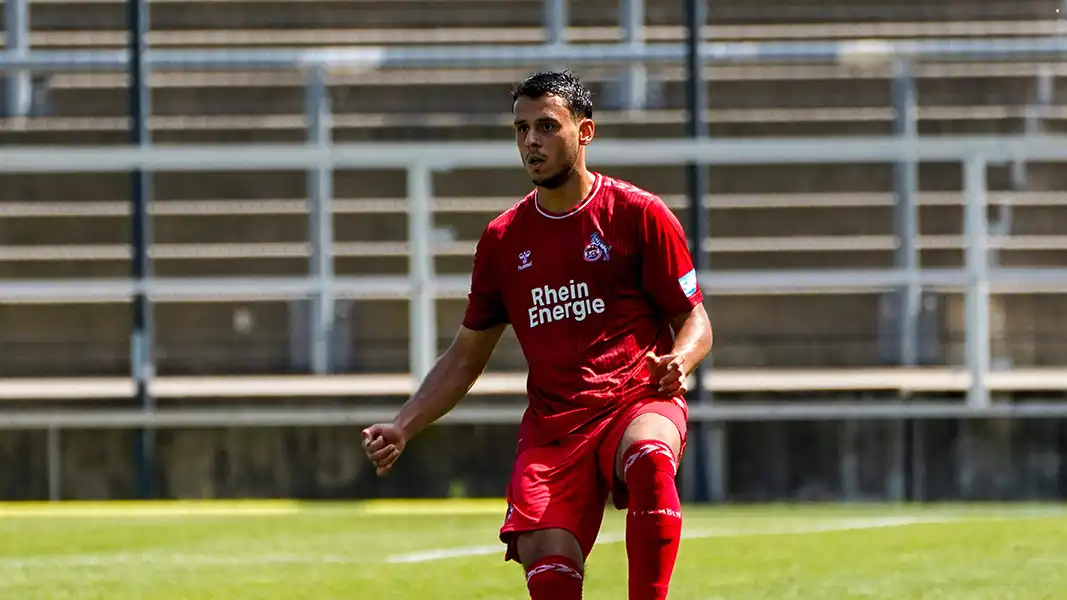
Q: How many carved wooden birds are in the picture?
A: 0